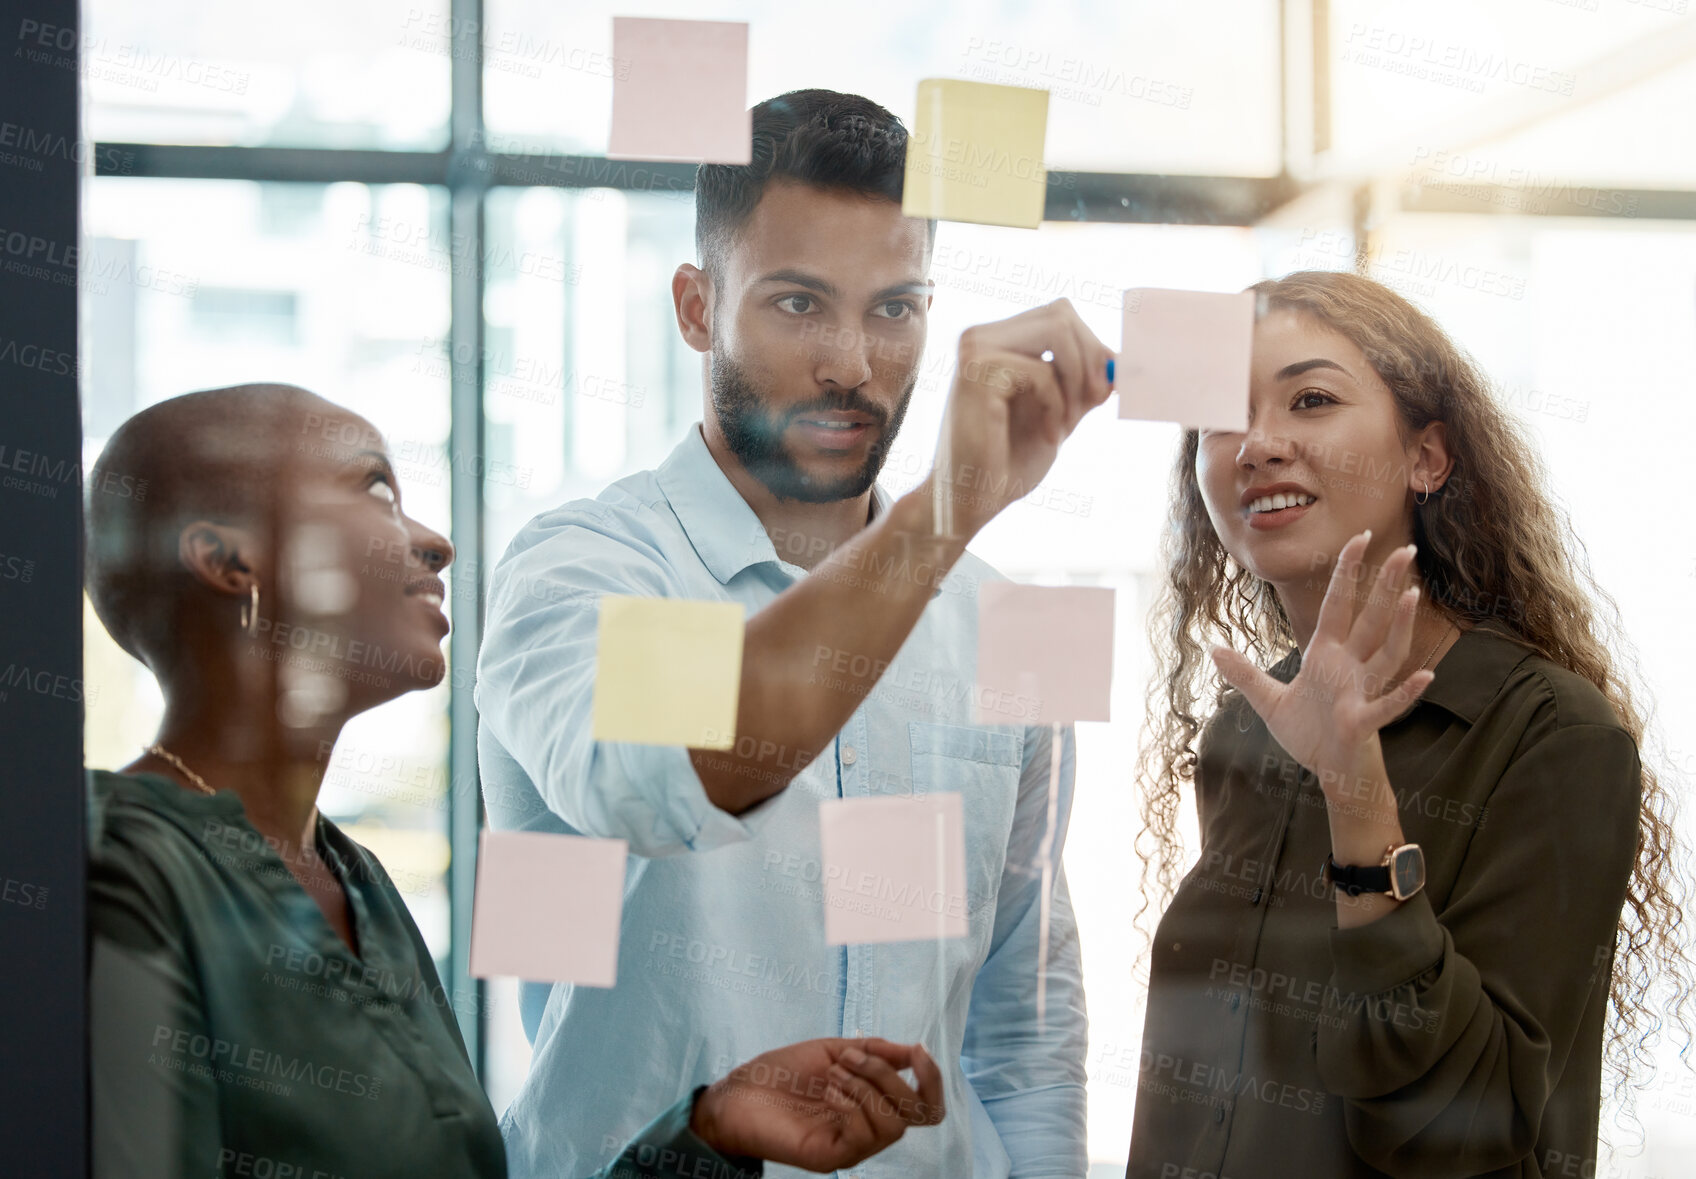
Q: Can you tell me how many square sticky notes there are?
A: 7